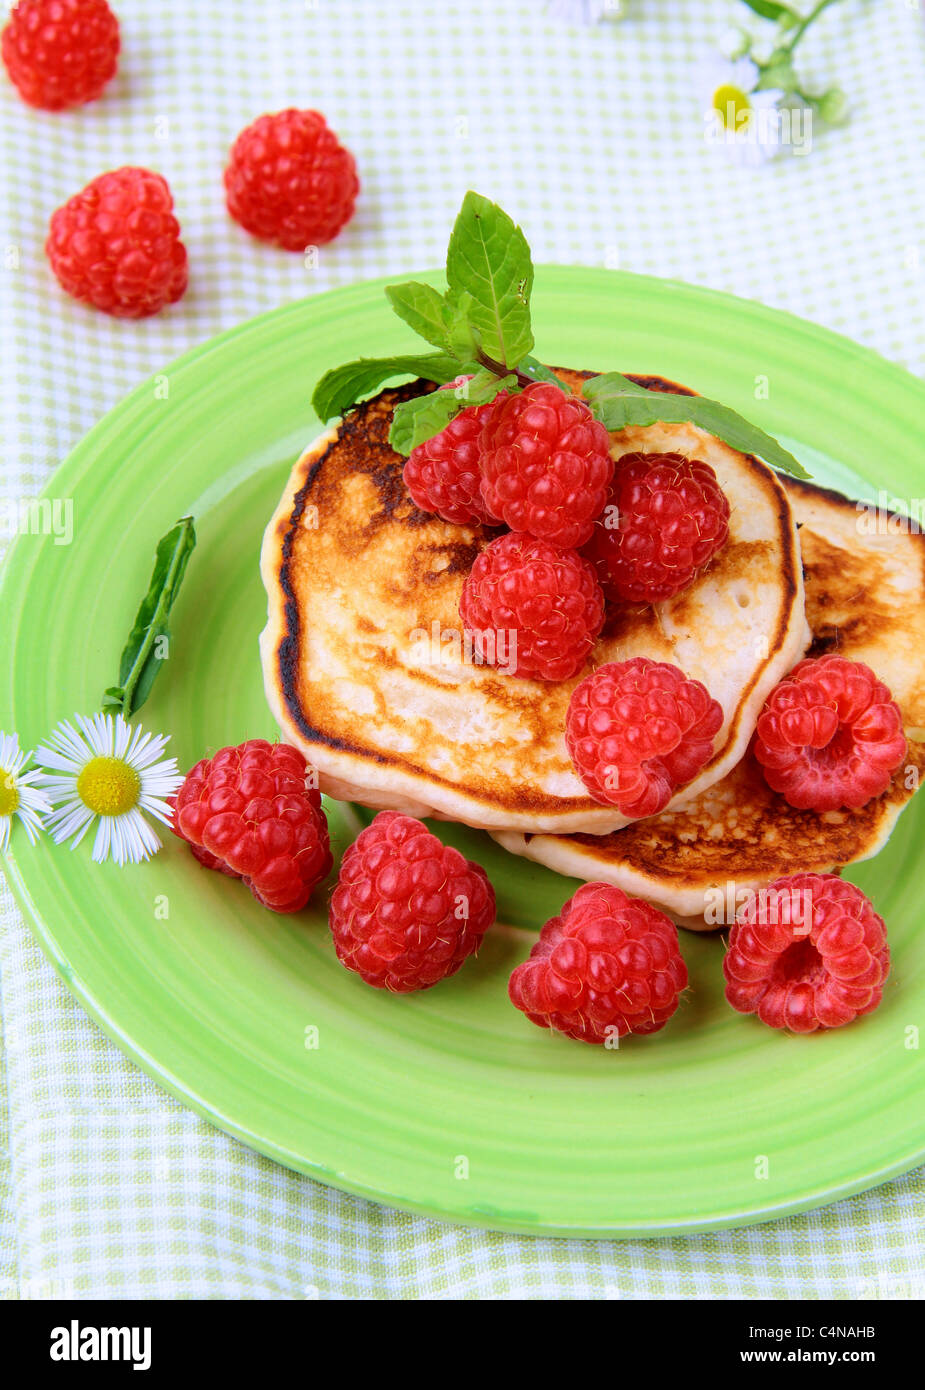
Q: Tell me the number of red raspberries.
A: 13